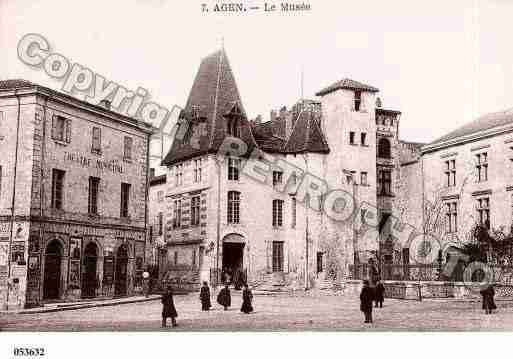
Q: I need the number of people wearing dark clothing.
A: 7